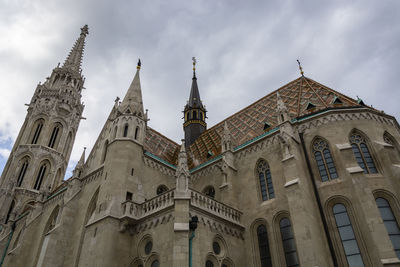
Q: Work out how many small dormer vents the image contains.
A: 5